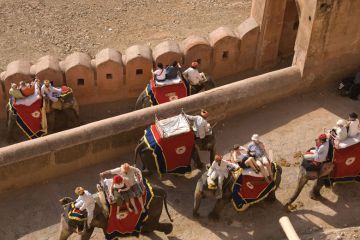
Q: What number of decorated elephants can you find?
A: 6